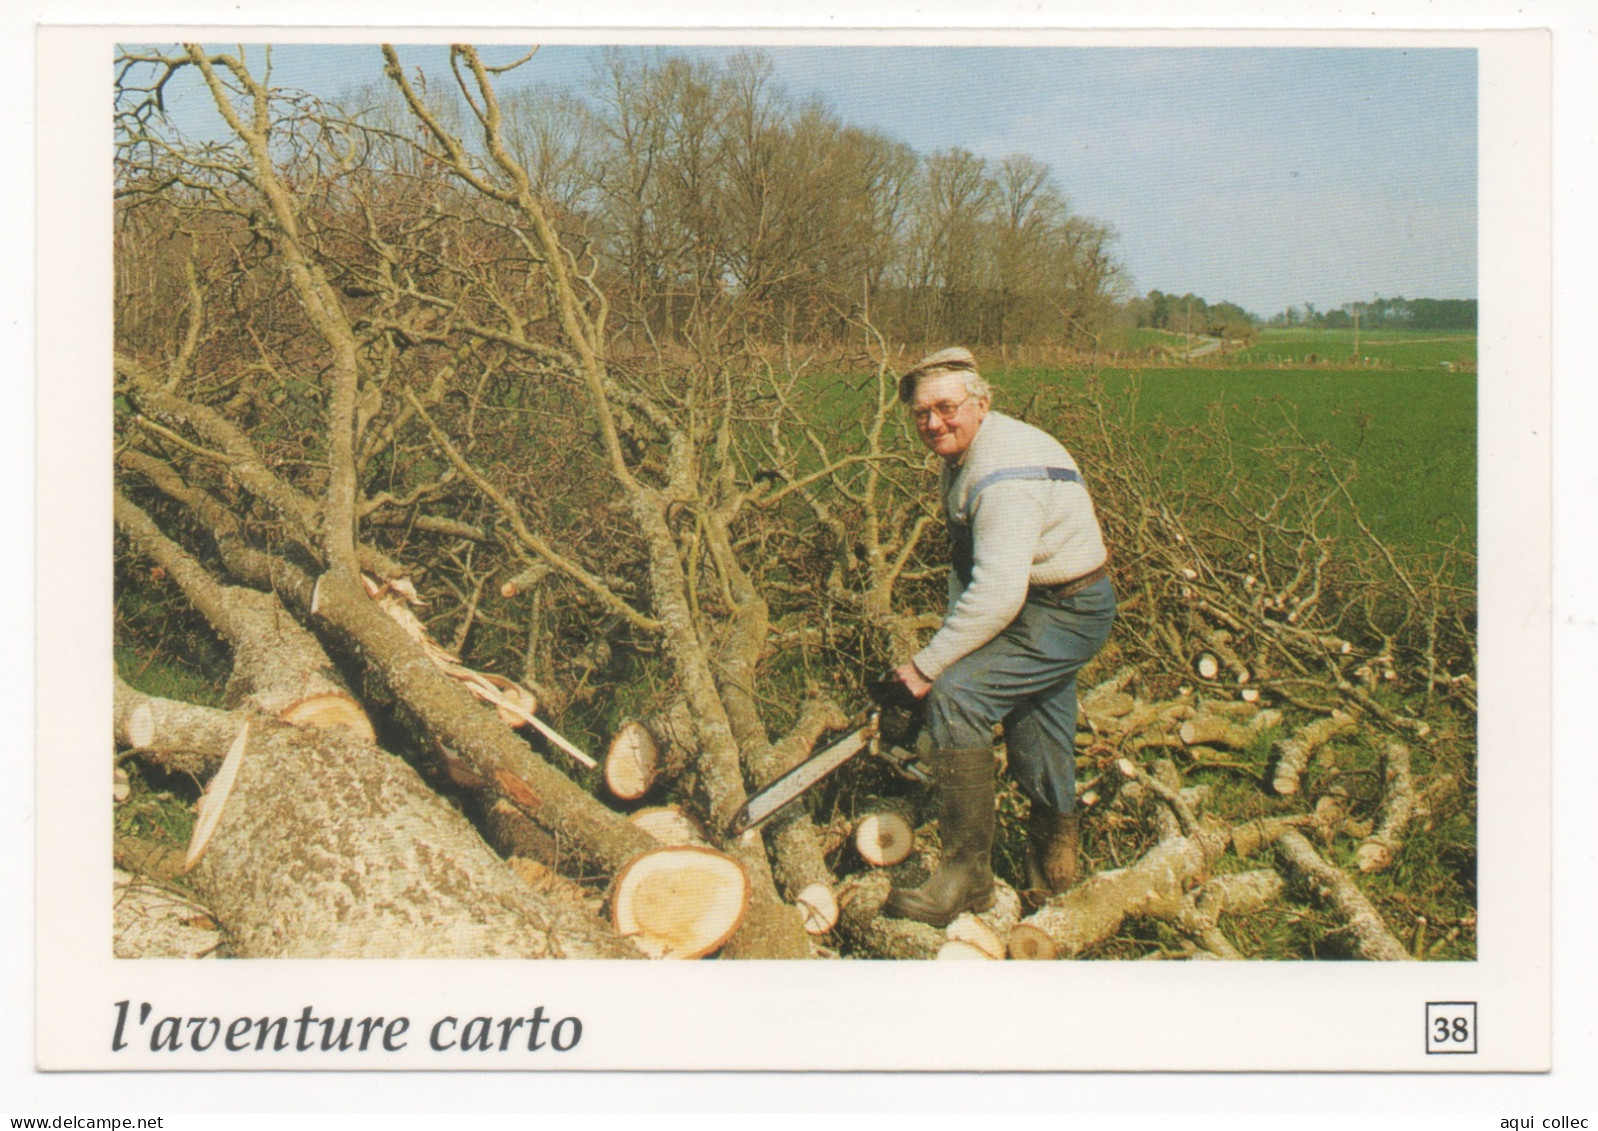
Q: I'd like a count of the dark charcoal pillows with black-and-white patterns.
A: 0